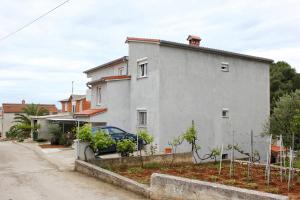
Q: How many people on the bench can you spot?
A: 0